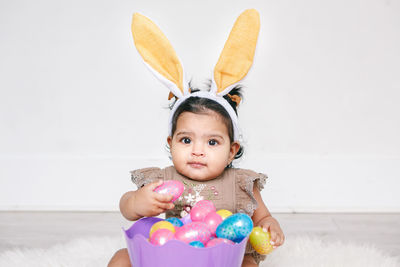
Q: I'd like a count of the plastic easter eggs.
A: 12